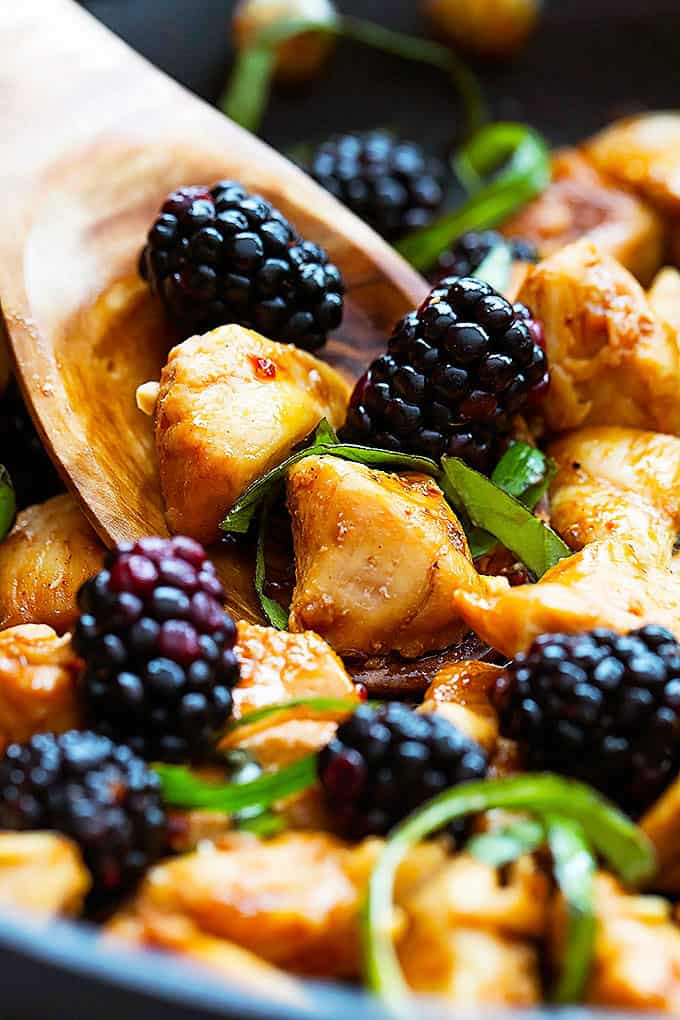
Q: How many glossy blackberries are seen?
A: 8